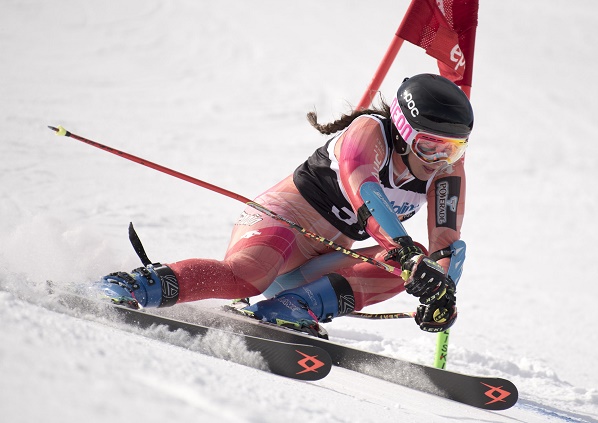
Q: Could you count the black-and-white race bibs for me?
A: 1